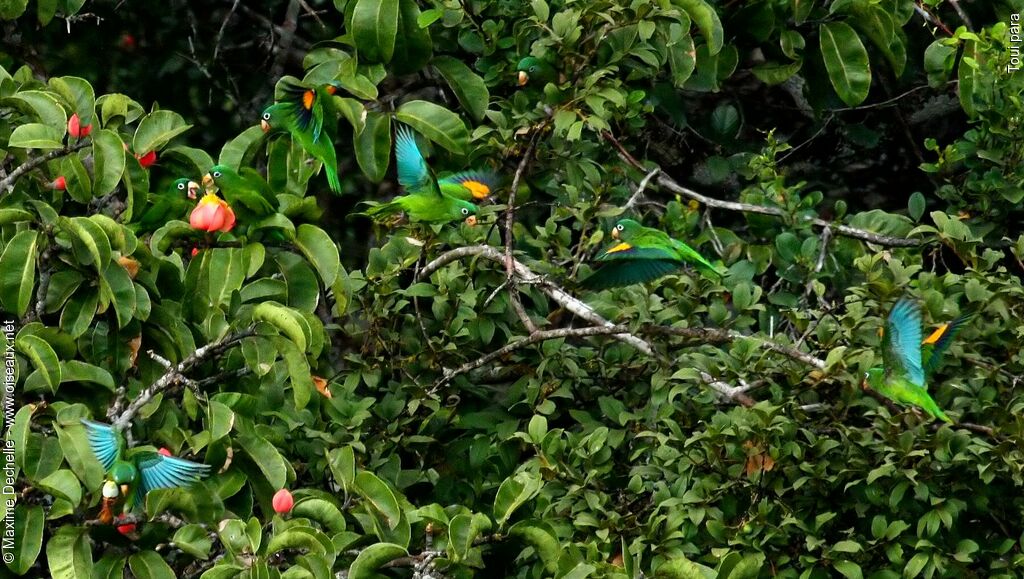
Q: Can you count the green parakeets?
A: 8